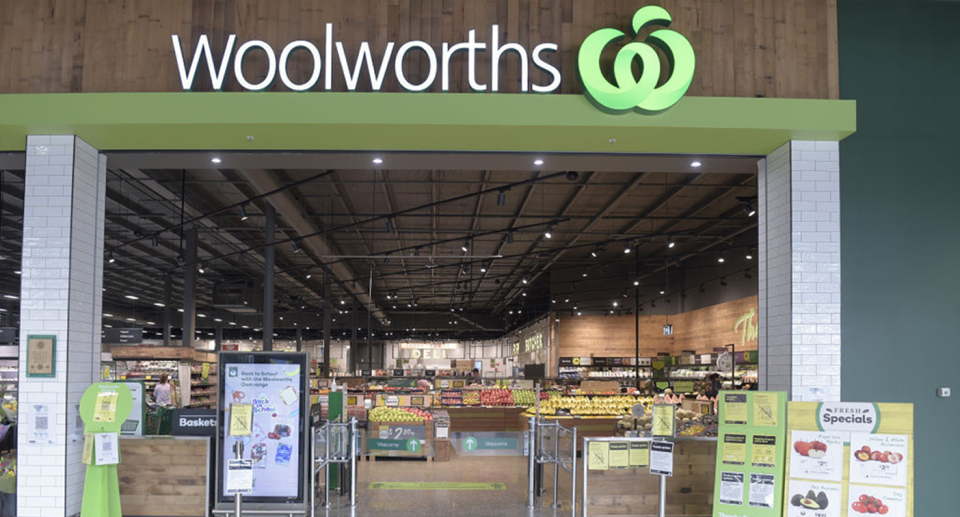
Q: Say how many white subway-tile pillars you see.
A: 2